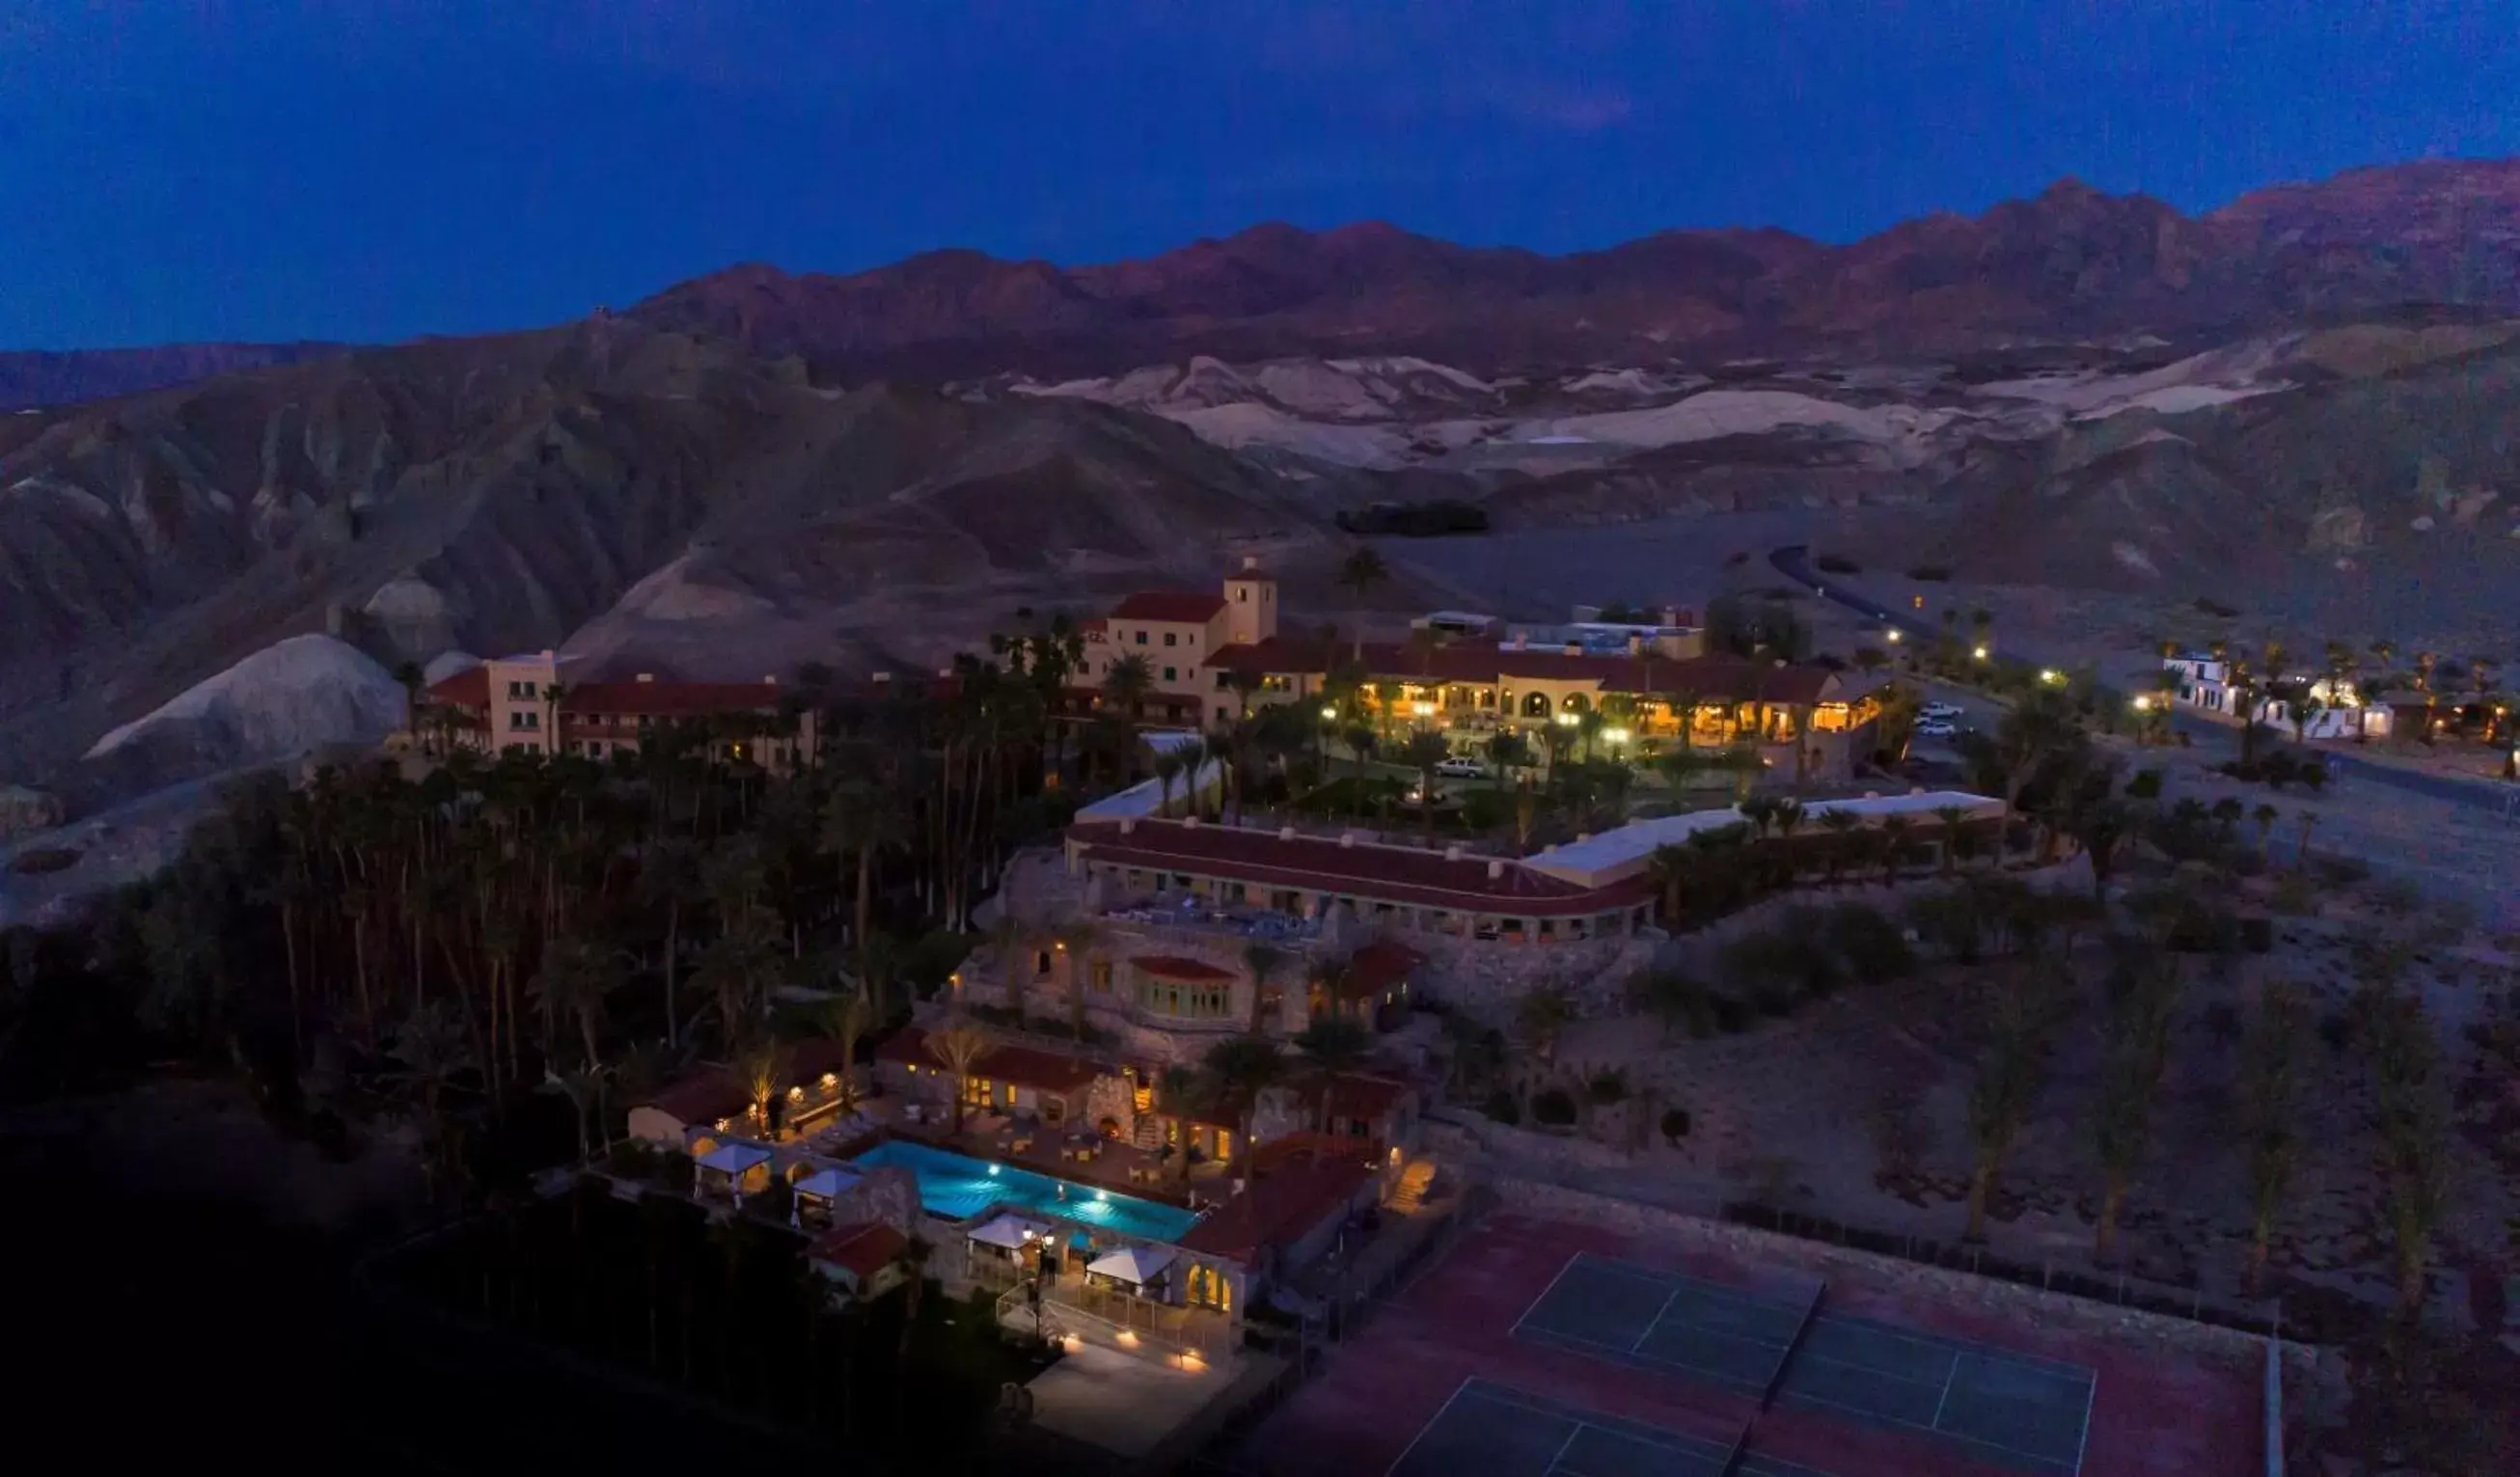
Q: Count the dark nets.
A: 2